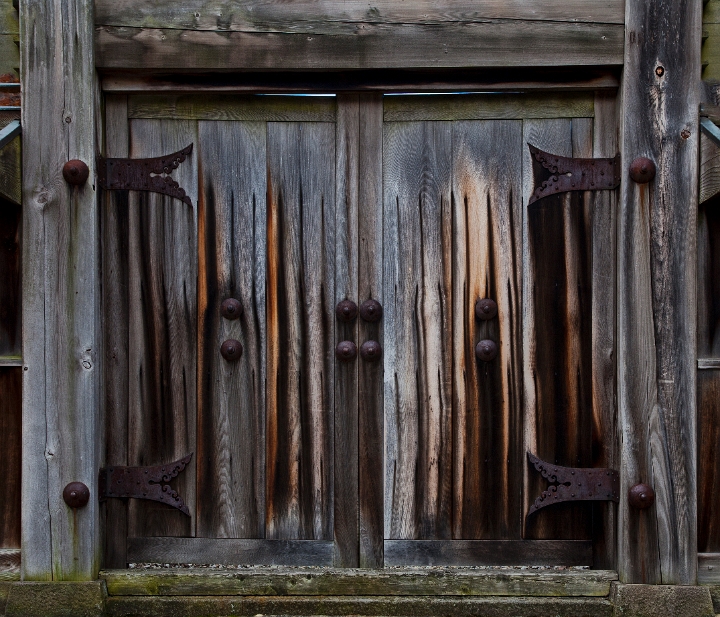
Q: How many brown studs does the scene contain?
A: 12